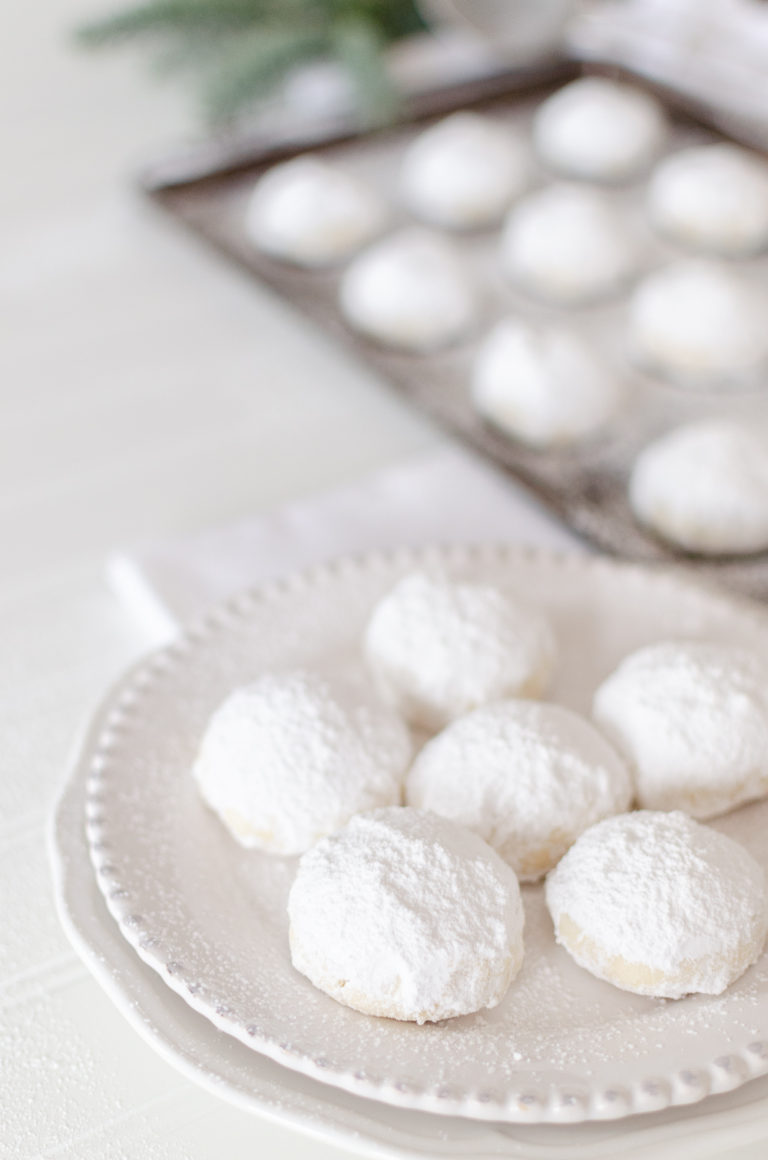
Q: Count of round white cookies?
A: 15